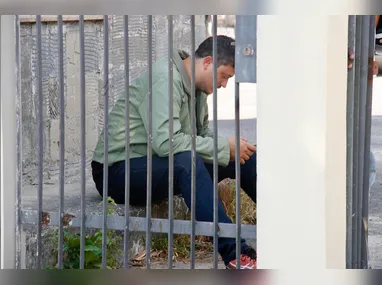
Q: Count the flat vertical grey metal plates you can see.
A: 1